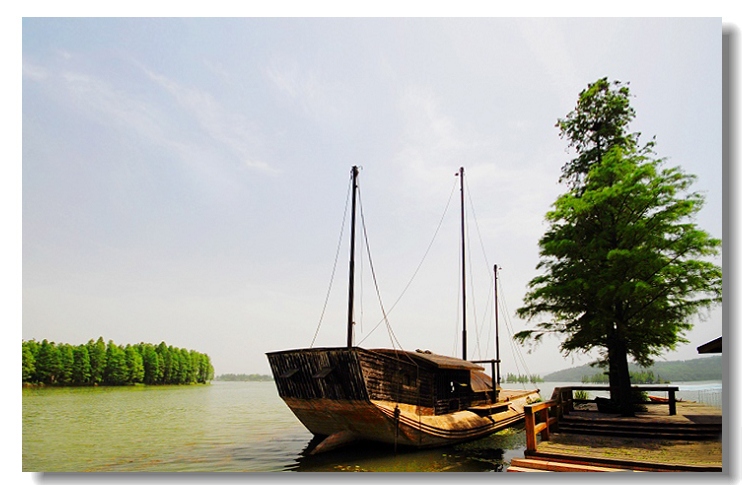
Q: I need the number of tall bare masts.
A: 3